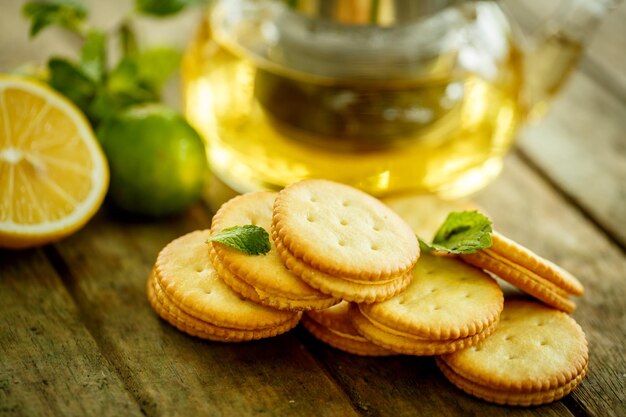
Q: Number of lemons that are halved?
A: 1